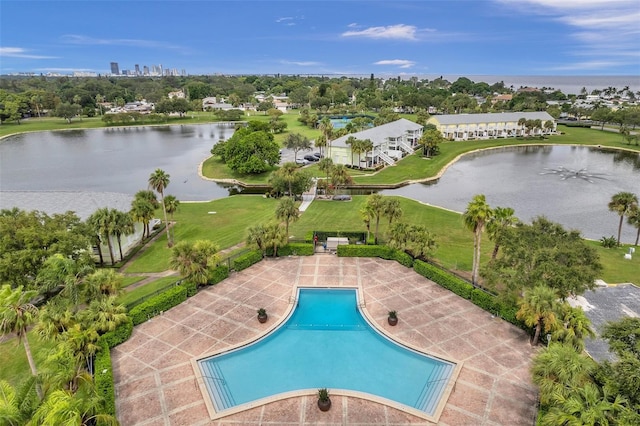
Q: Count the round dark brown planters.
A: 3